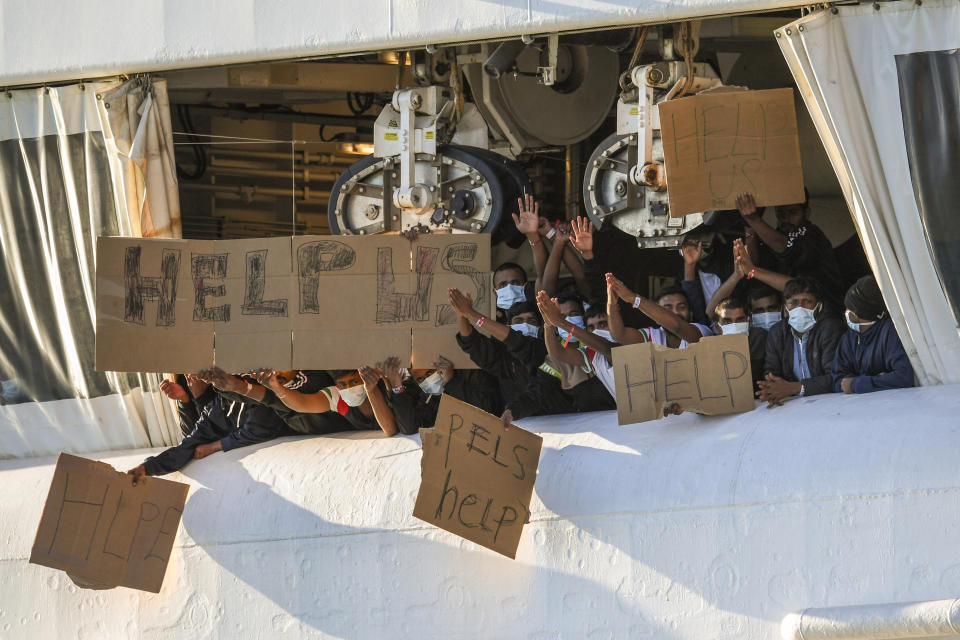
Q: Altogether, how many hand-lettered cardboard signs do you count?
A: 5